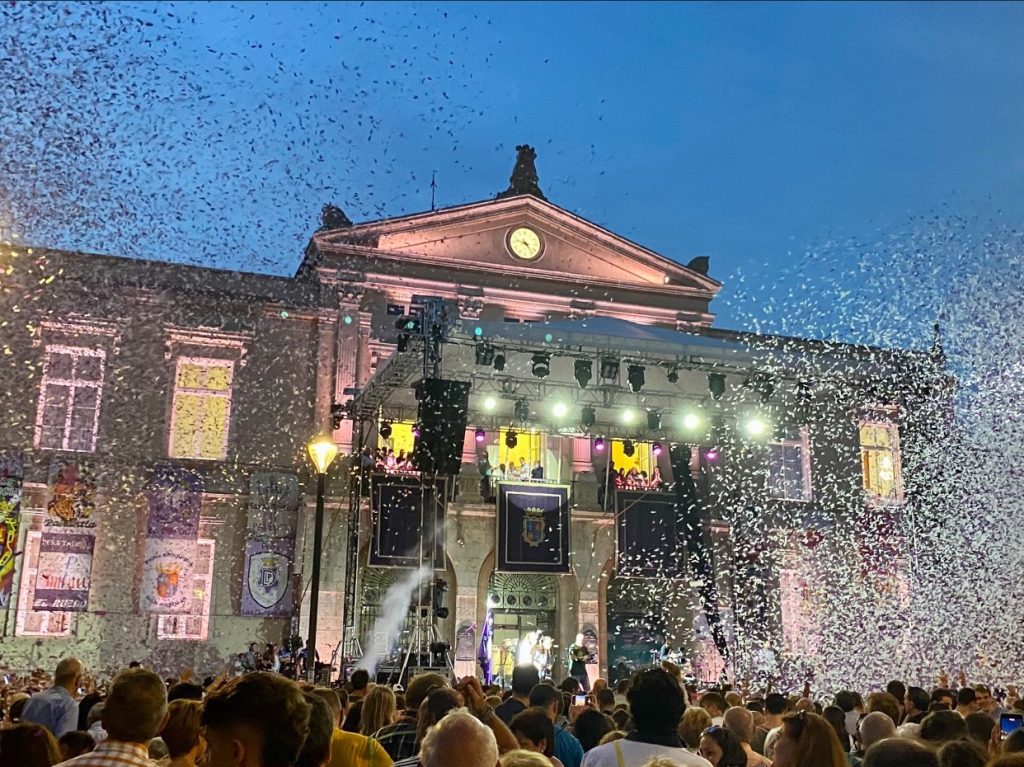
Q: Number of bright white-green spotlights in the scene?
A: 5